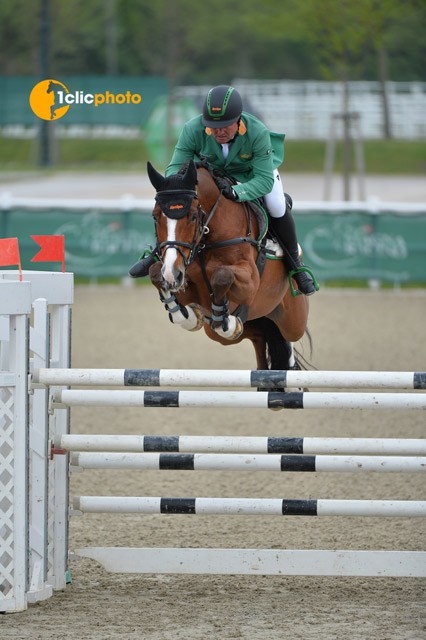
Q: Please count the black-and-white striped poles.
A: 5